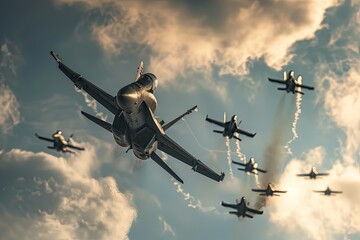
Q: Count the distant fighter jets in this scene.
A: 8